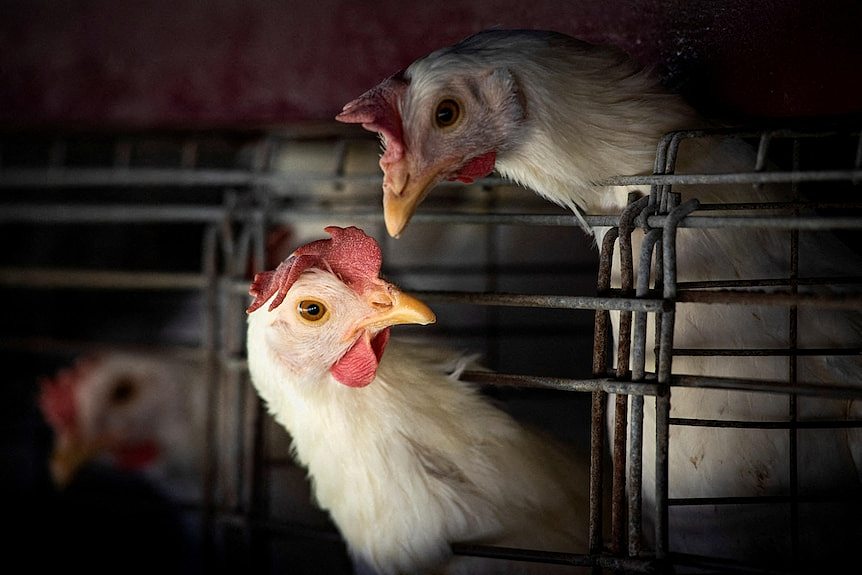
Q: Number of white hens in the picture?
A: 3